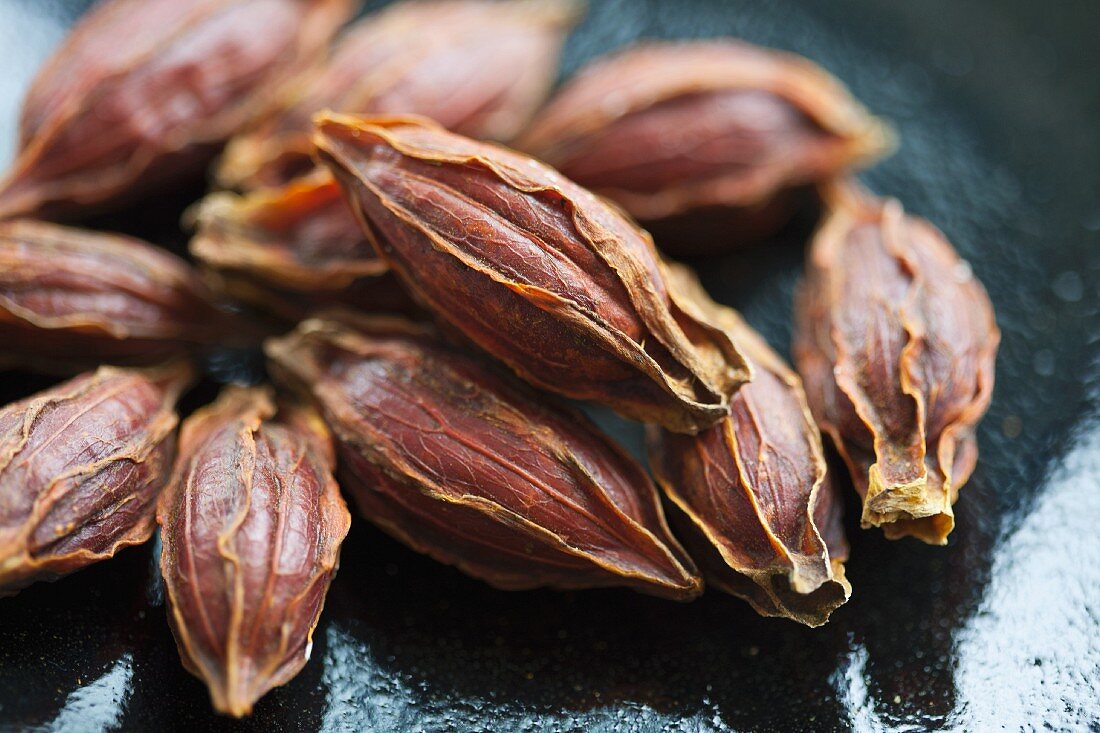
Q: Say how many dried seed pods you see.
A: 11